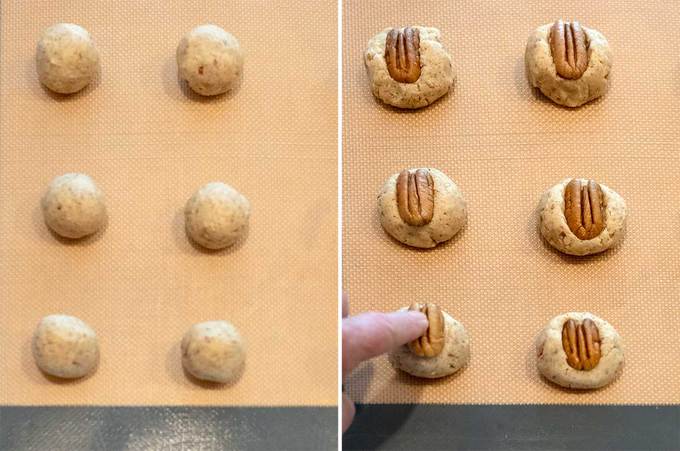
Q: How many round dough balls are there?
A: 6